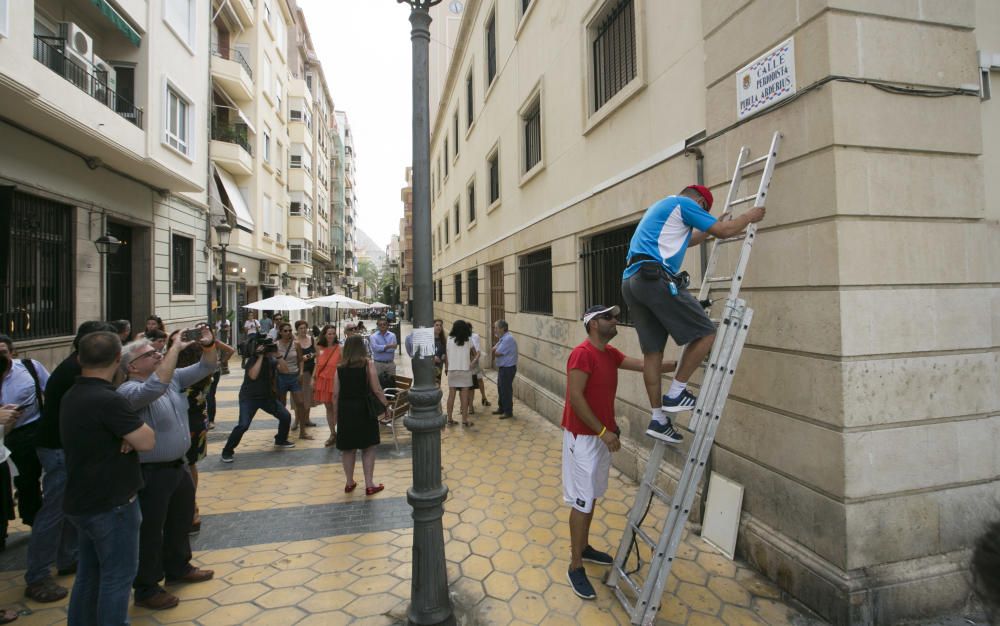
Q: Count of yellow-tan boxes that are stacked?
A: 0